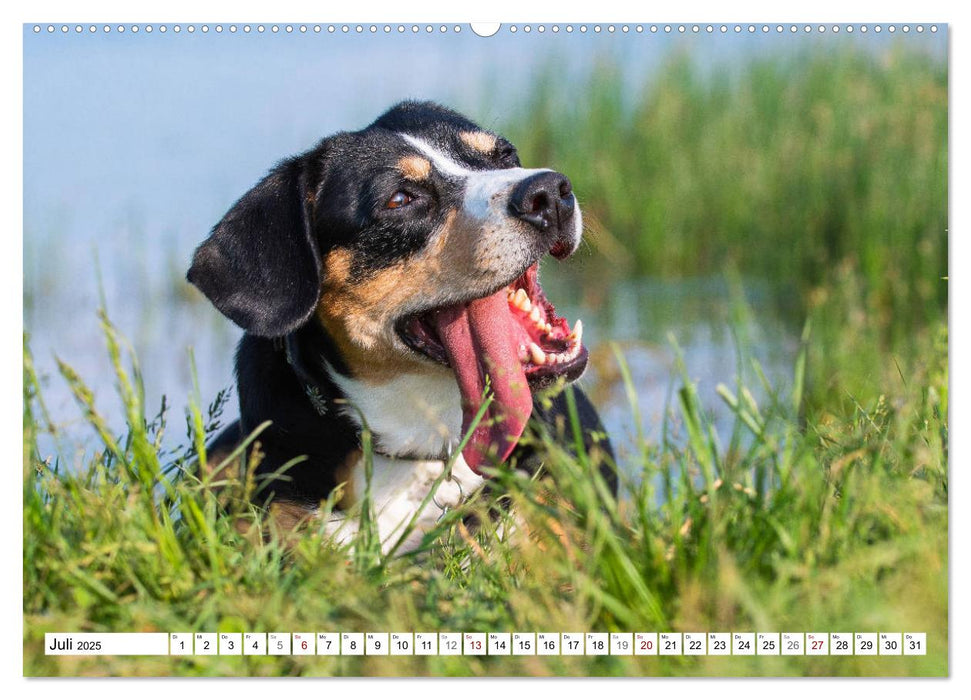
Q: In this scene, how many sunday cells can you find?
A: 4